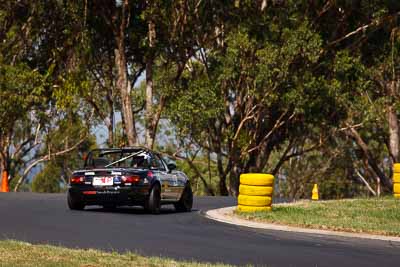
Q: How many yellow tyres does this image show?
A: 8